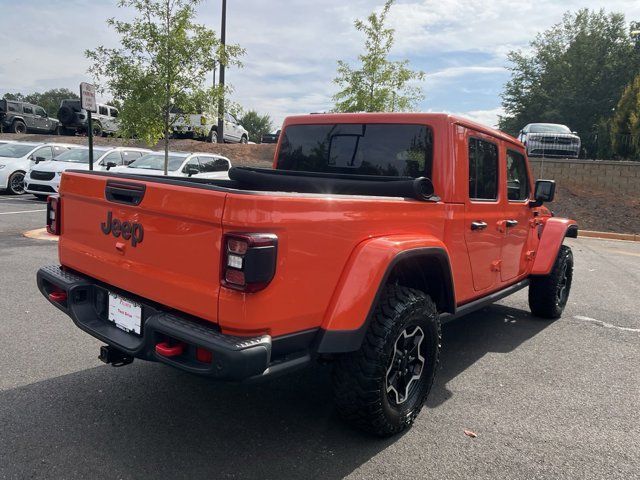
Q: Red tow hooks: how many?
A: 2